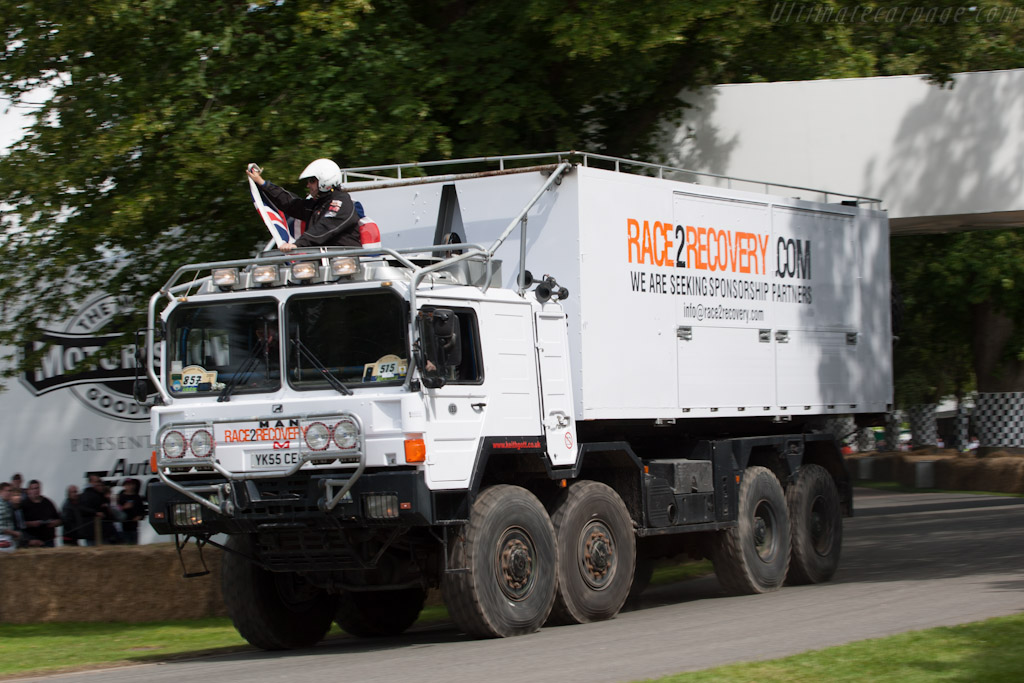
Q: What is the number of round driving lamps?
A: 4